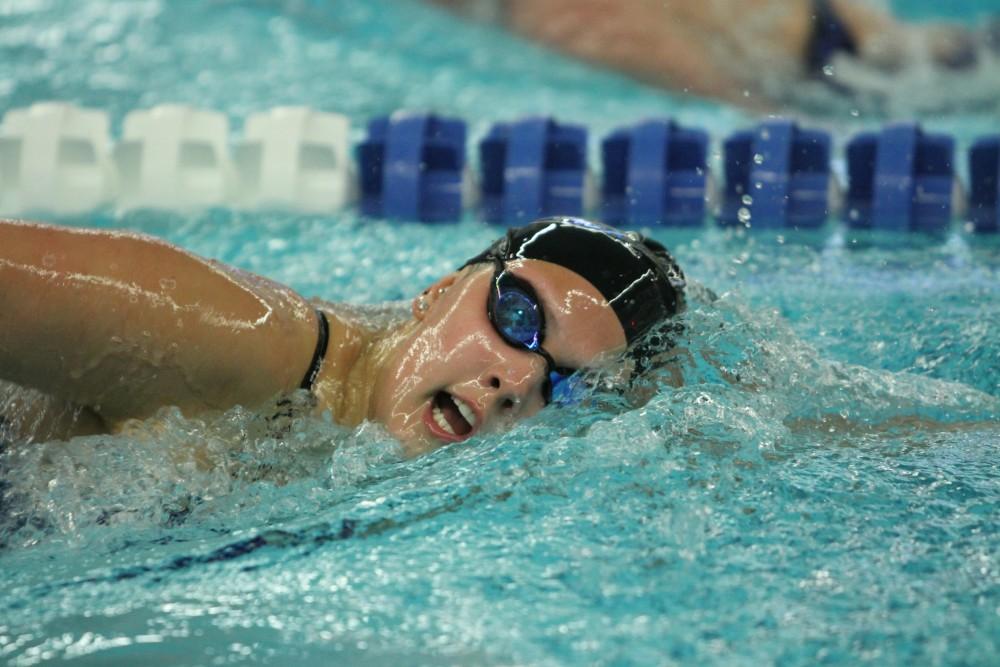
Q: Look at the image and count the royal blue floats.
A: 6